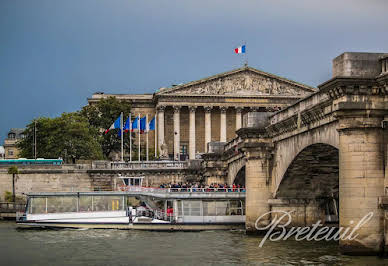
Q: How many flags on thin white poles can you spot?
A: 5